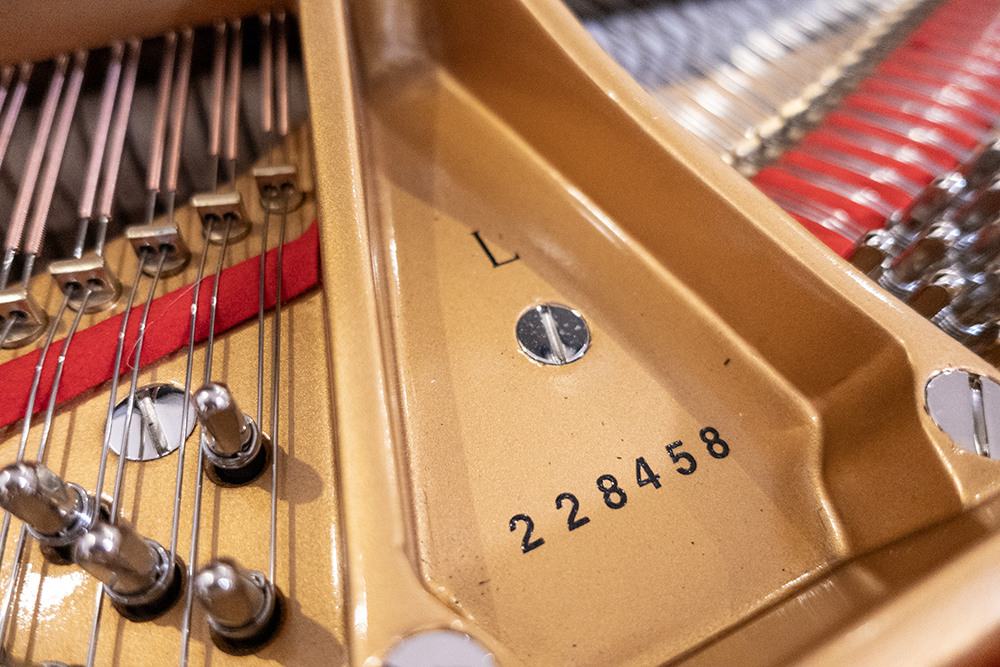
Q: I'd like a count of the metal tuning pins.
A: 4